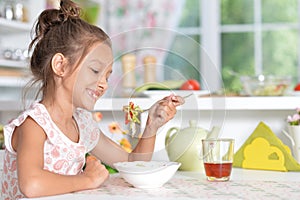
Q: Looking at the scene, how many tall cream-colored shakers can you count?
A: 2